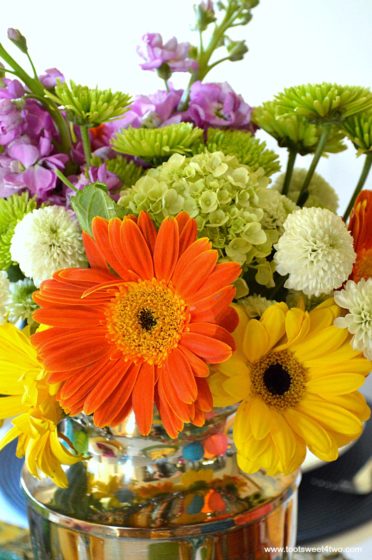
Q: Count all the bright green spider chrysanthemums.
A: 8